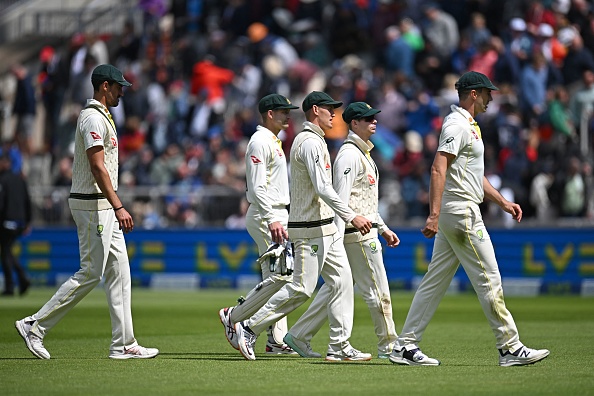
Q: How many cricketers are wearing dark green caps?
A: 5